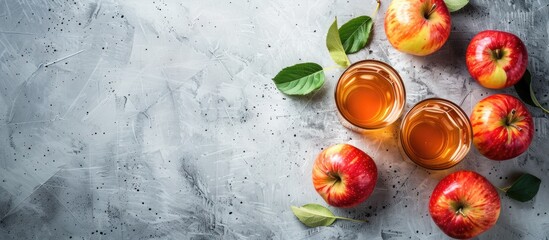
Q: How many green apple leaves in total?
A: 7